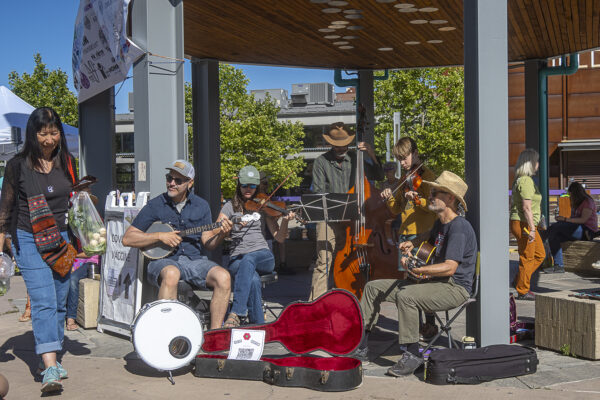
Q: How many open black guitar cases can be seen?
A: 1